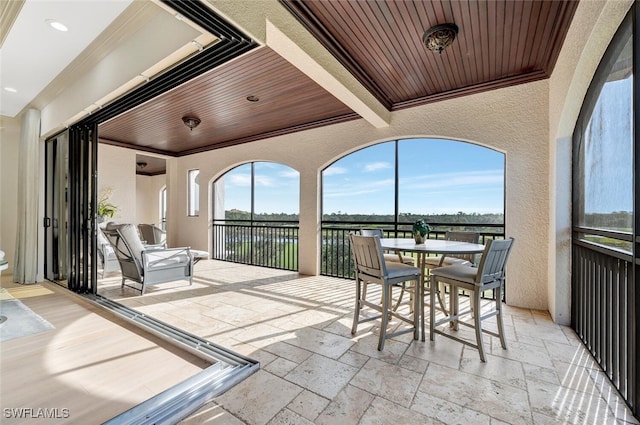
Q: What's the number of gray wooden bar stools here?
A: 4